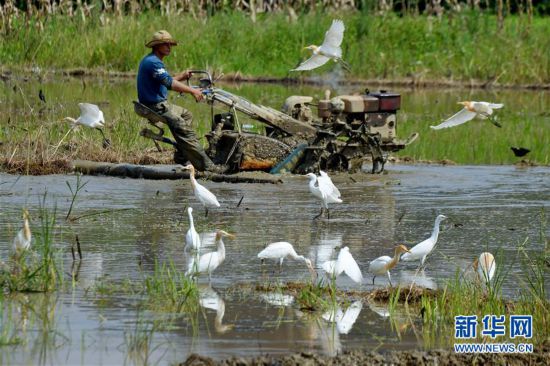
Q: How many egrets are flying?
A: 3